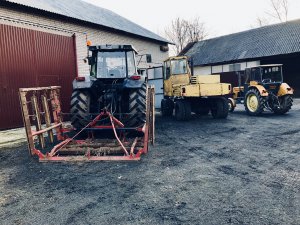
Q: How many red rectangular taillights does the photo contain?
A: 2